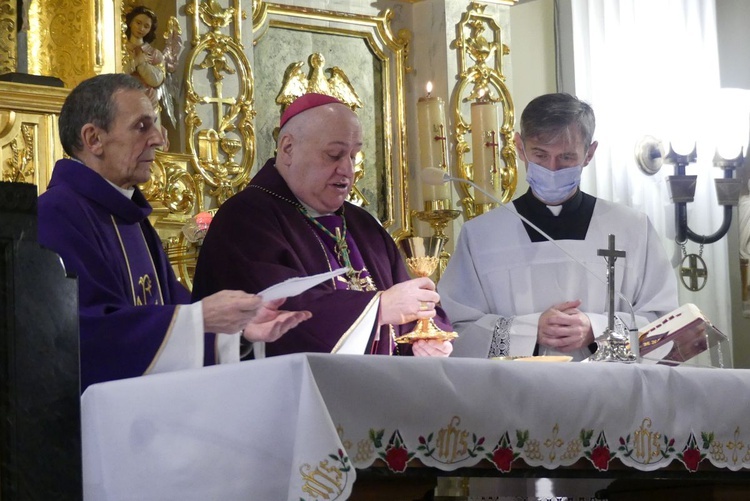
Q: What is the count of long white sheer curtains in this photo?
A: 1